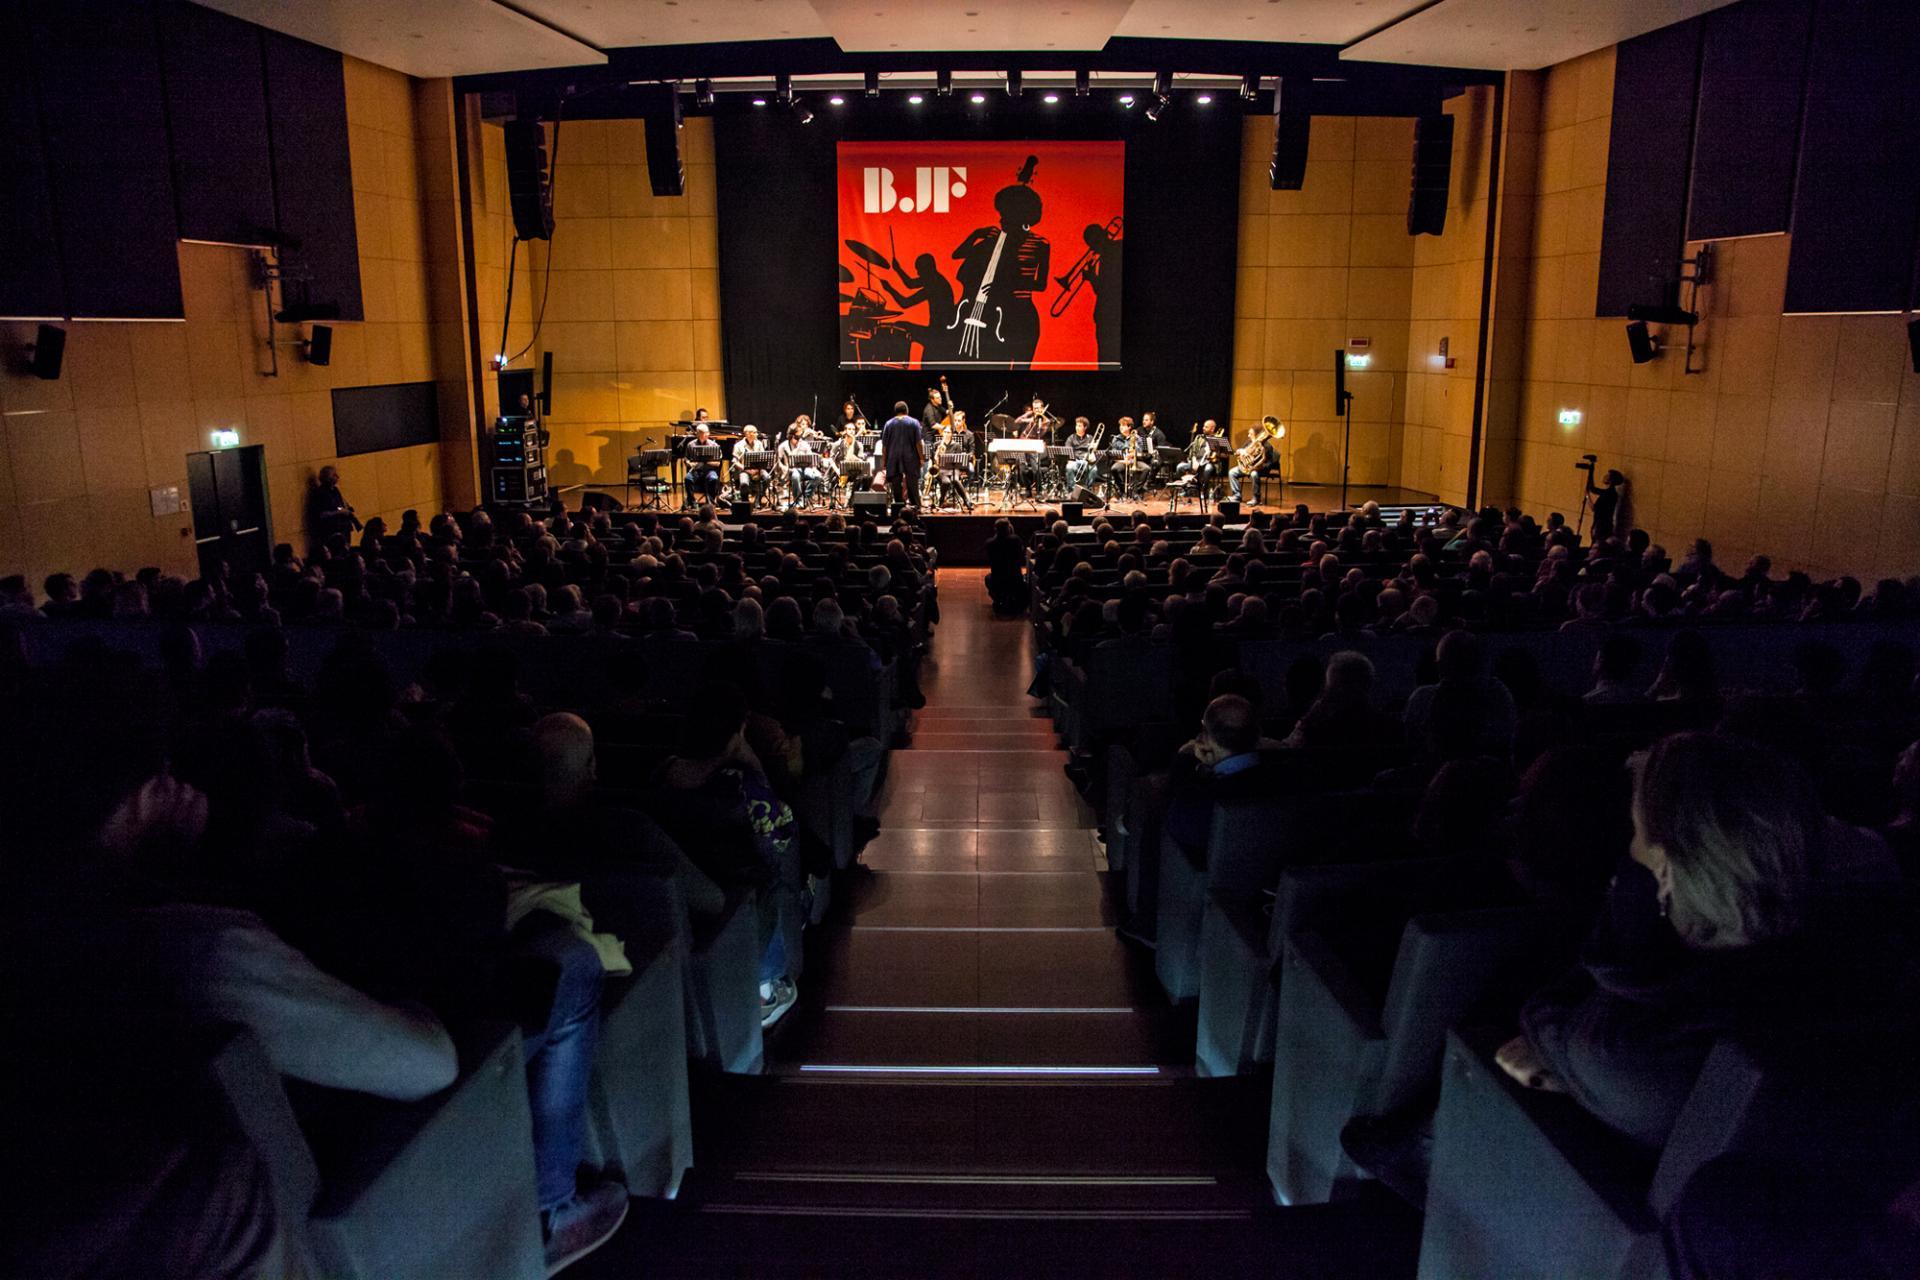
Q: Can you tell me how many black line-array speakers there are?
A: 4